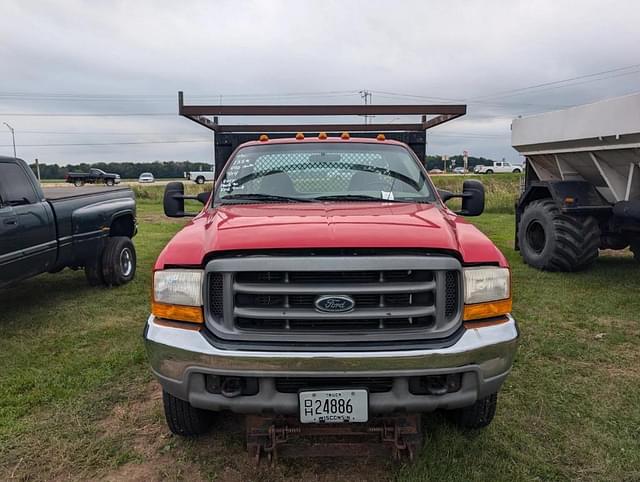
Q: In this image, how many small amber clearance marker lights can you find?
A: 5